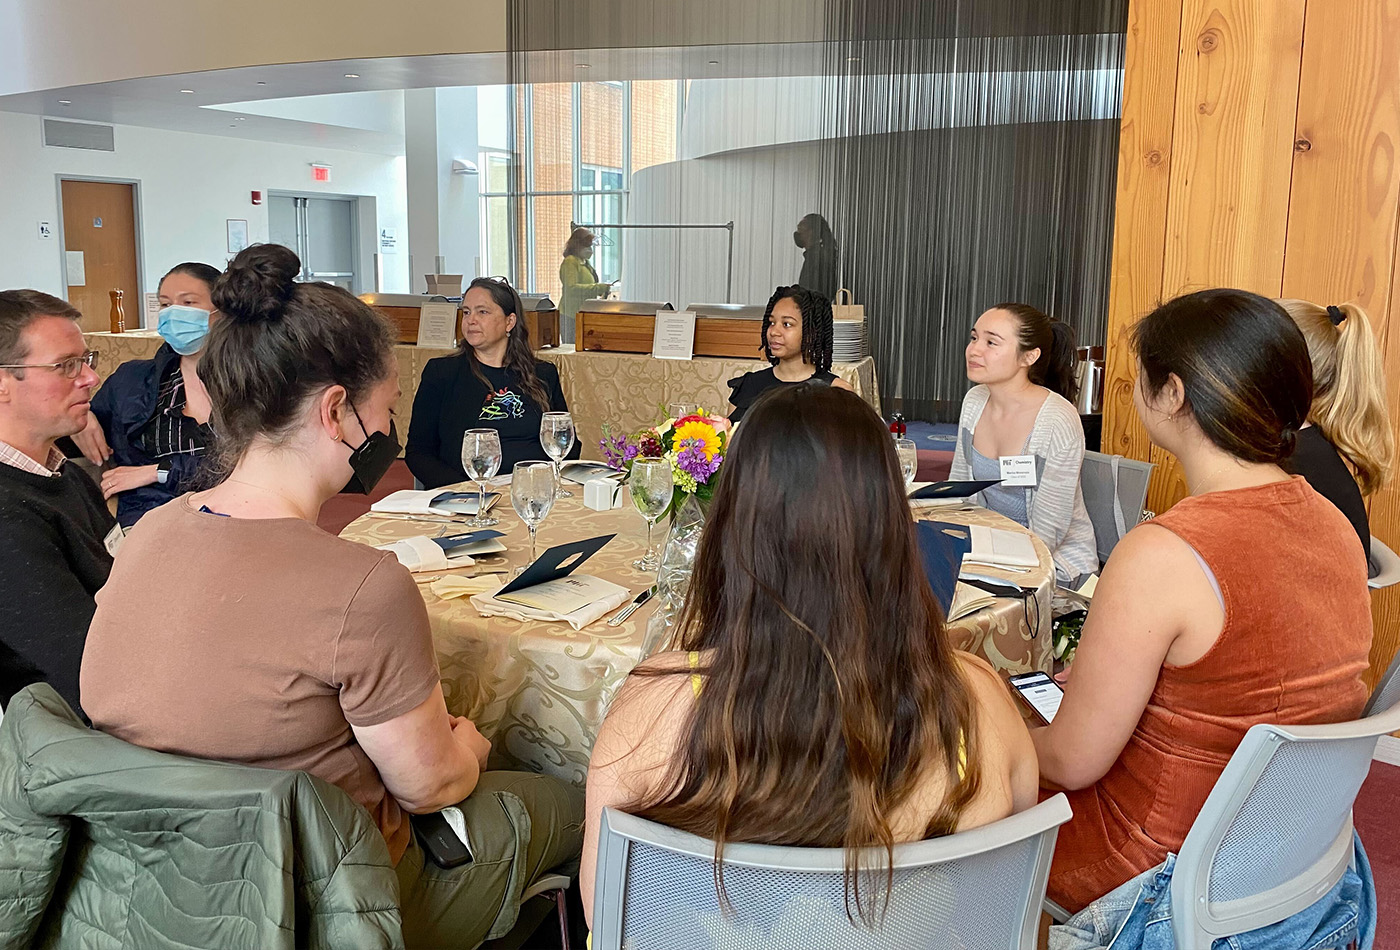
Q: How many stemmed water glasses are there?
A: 6